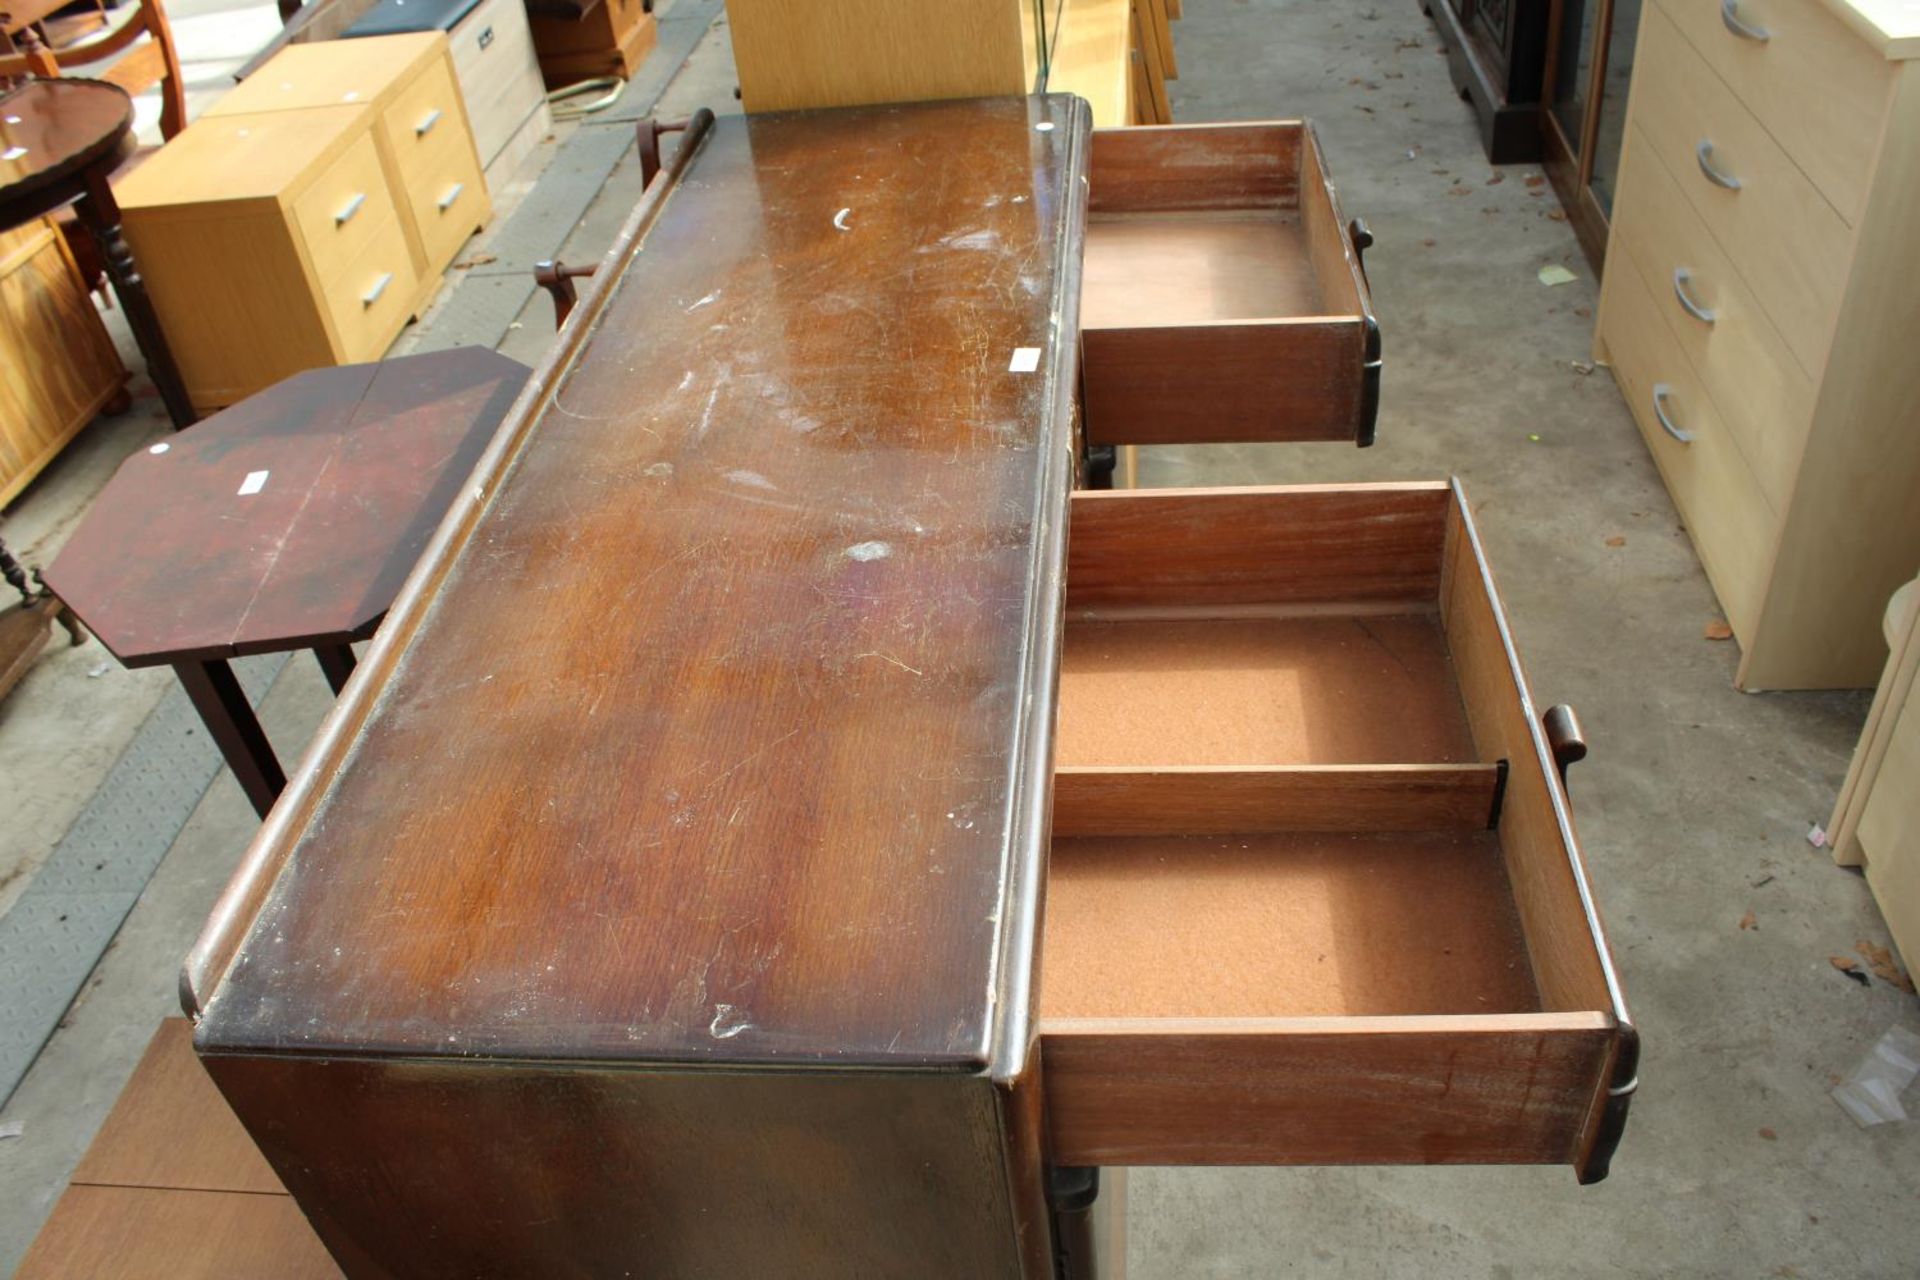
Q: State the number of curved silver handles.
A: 4